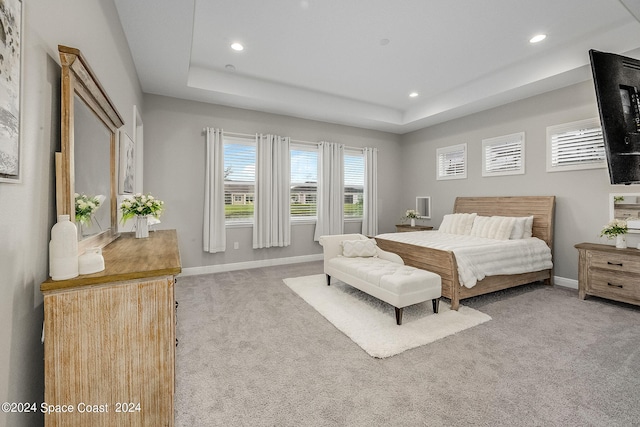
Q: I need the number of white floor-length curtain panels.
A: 4